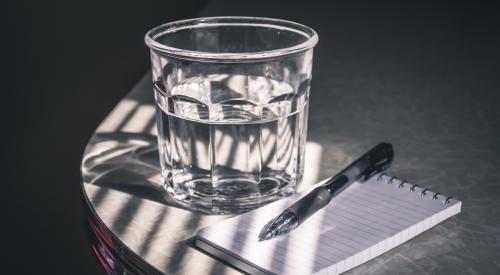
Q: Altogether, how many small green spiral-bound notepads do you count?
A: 0